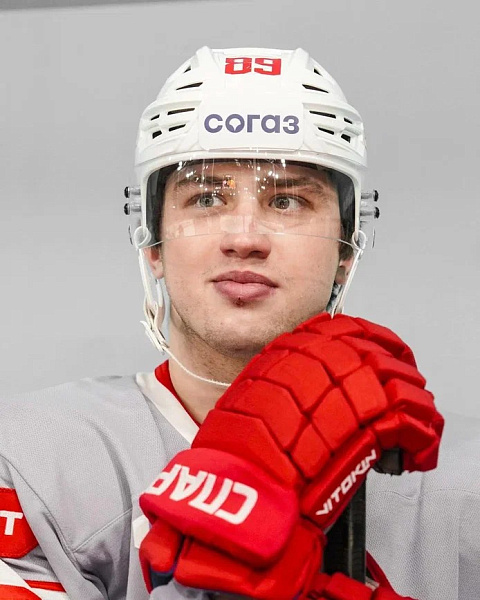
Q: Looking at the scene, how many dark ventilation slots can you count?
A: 12